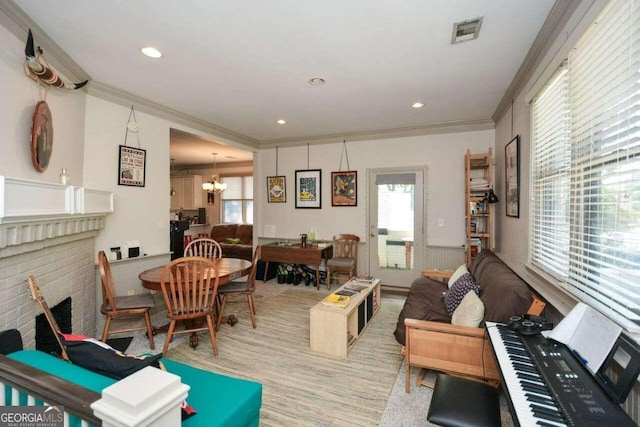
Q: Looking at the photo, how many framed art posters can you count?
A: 5